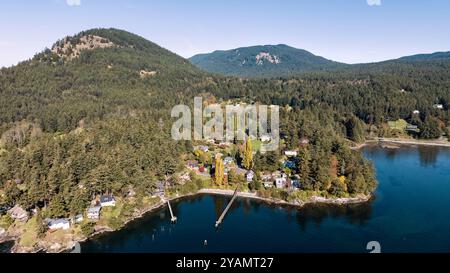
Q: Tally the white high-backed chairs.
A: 0